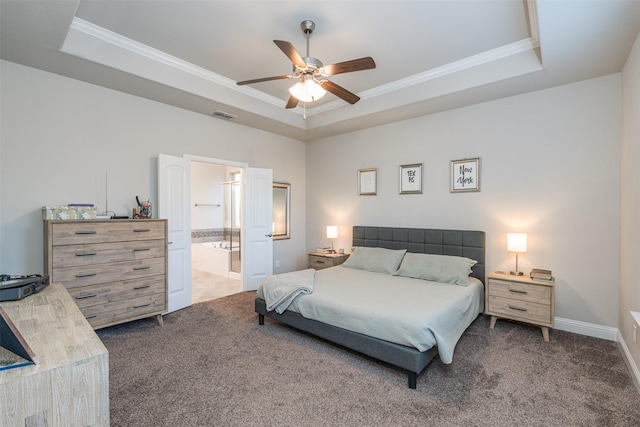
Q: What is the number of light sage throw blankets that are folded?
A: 1